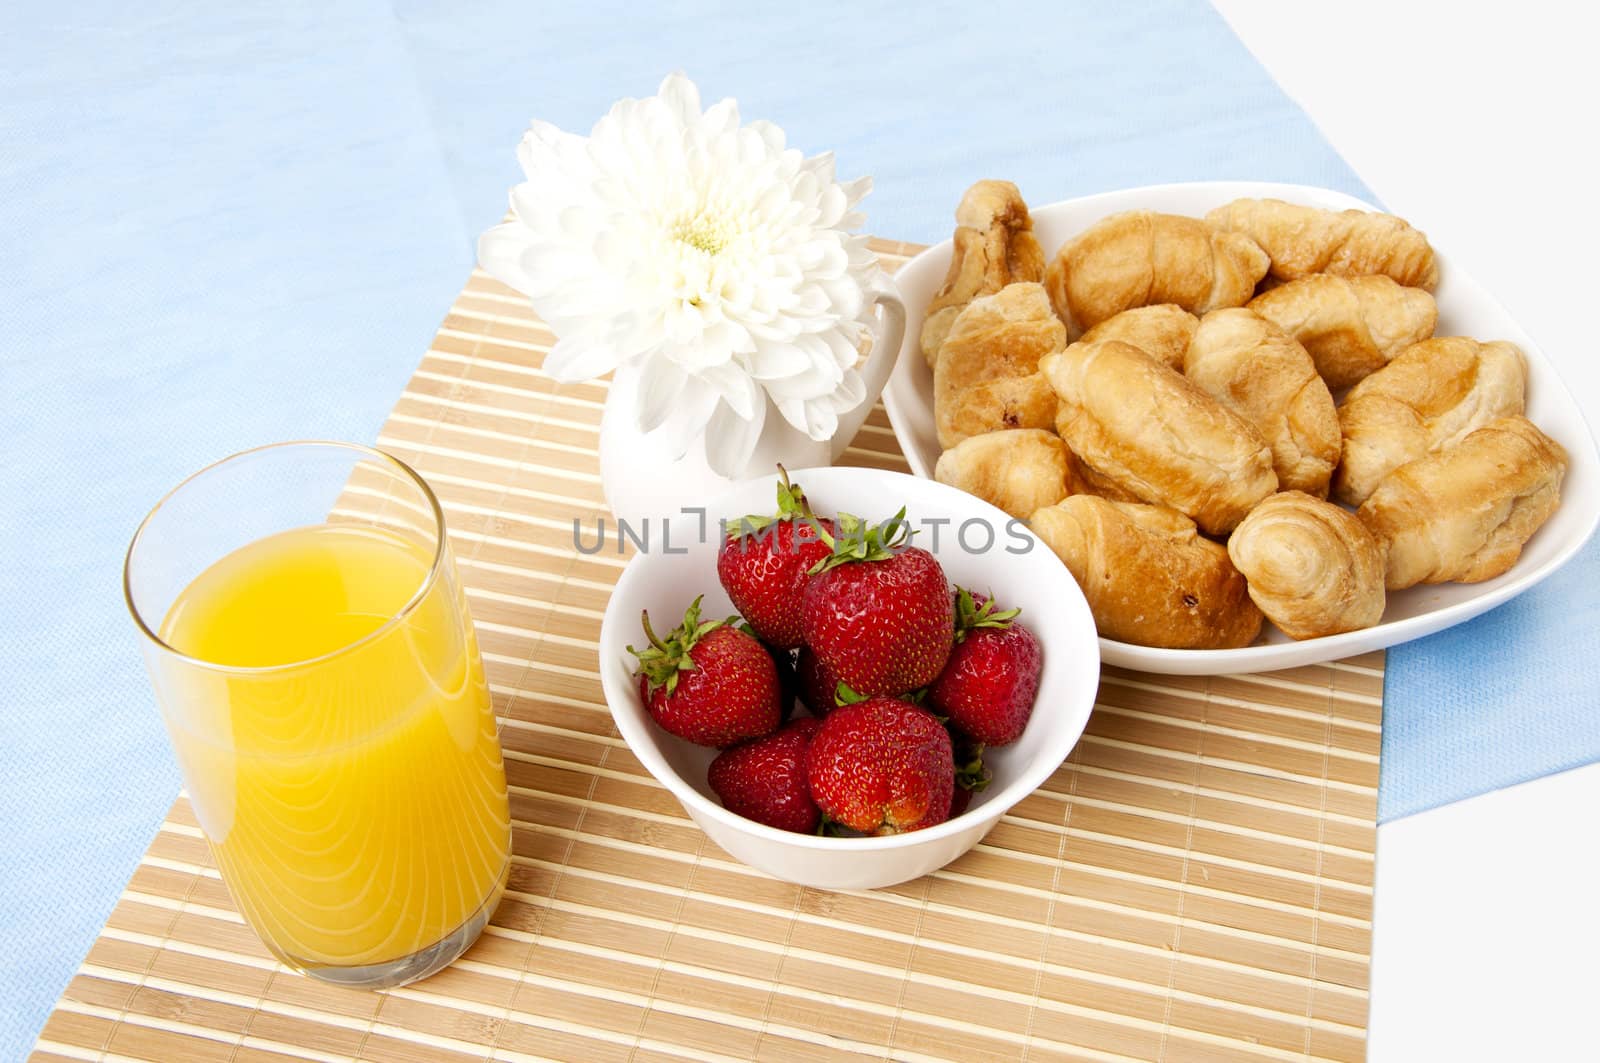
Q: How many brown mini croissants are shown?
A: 13